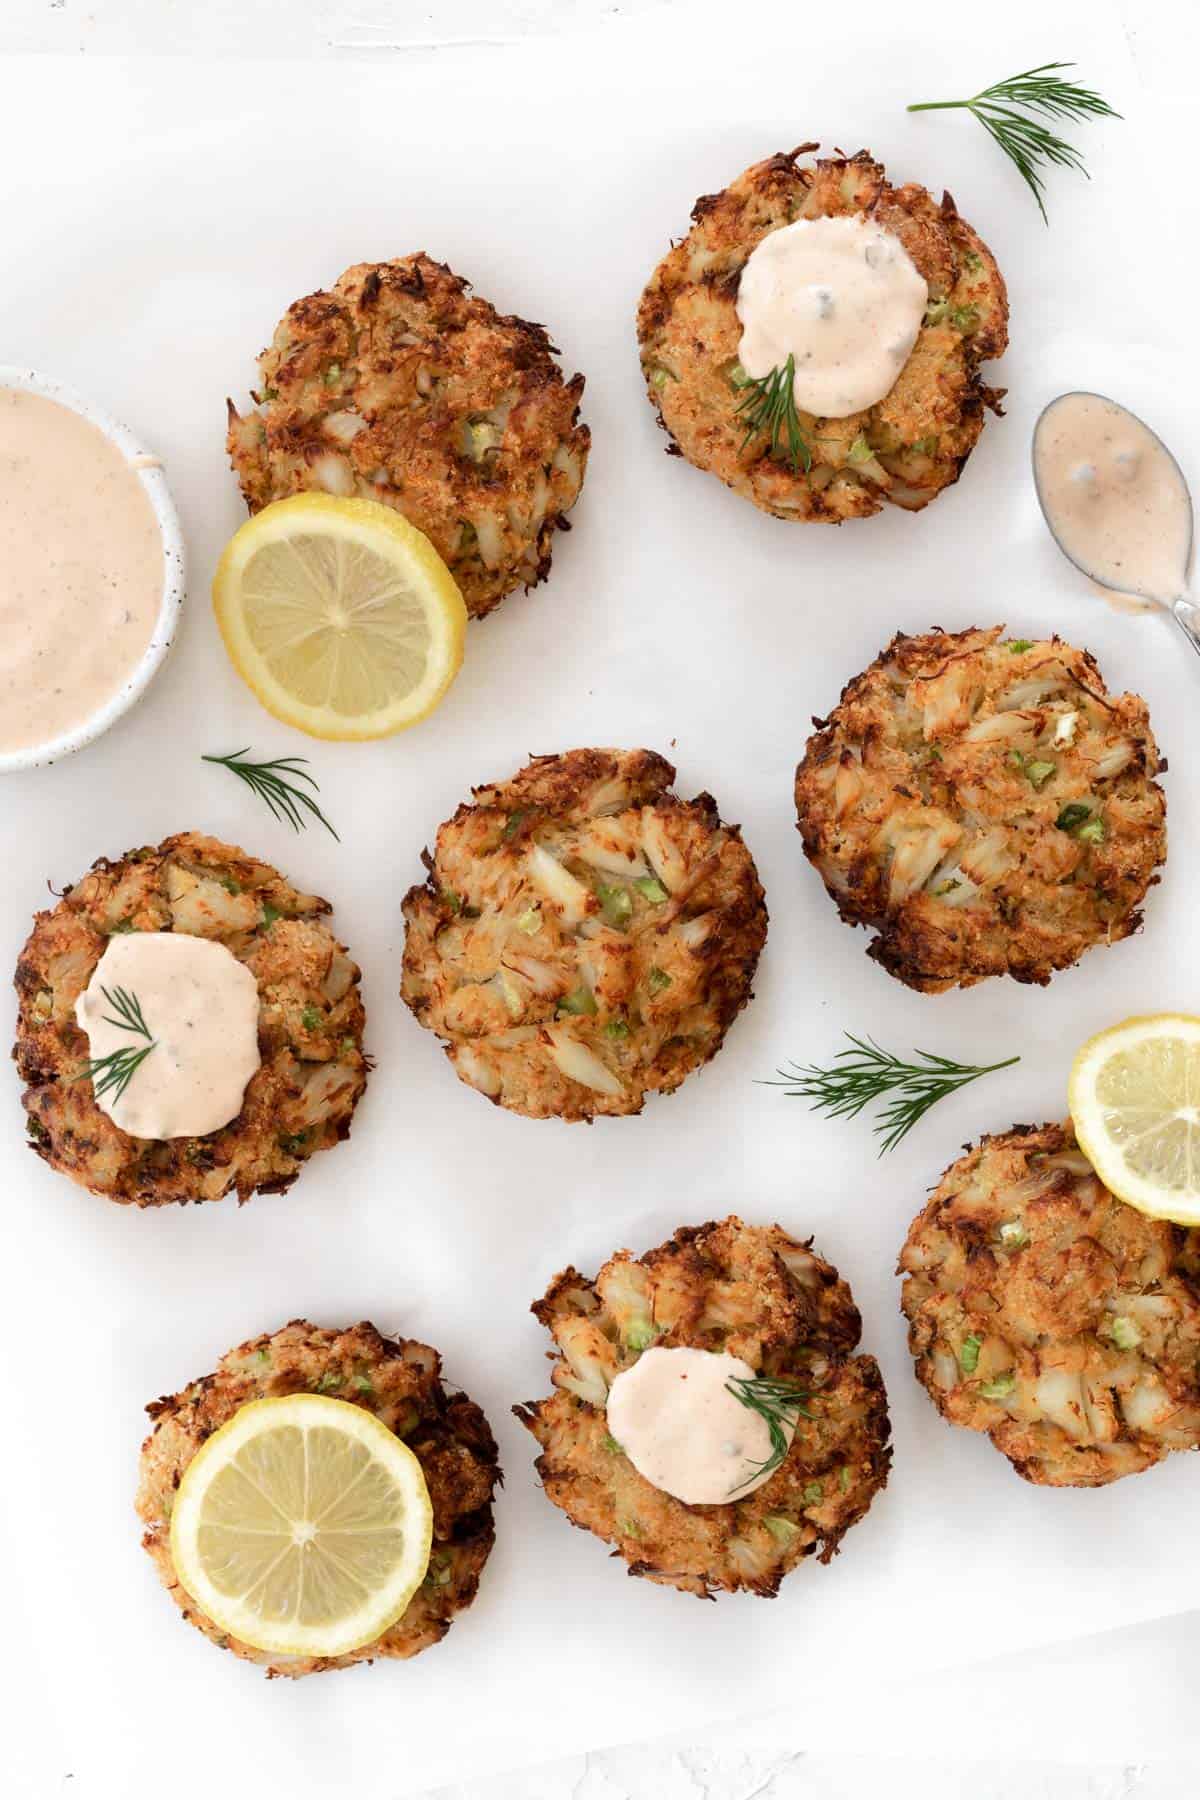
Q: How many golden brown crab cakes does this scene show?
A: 8